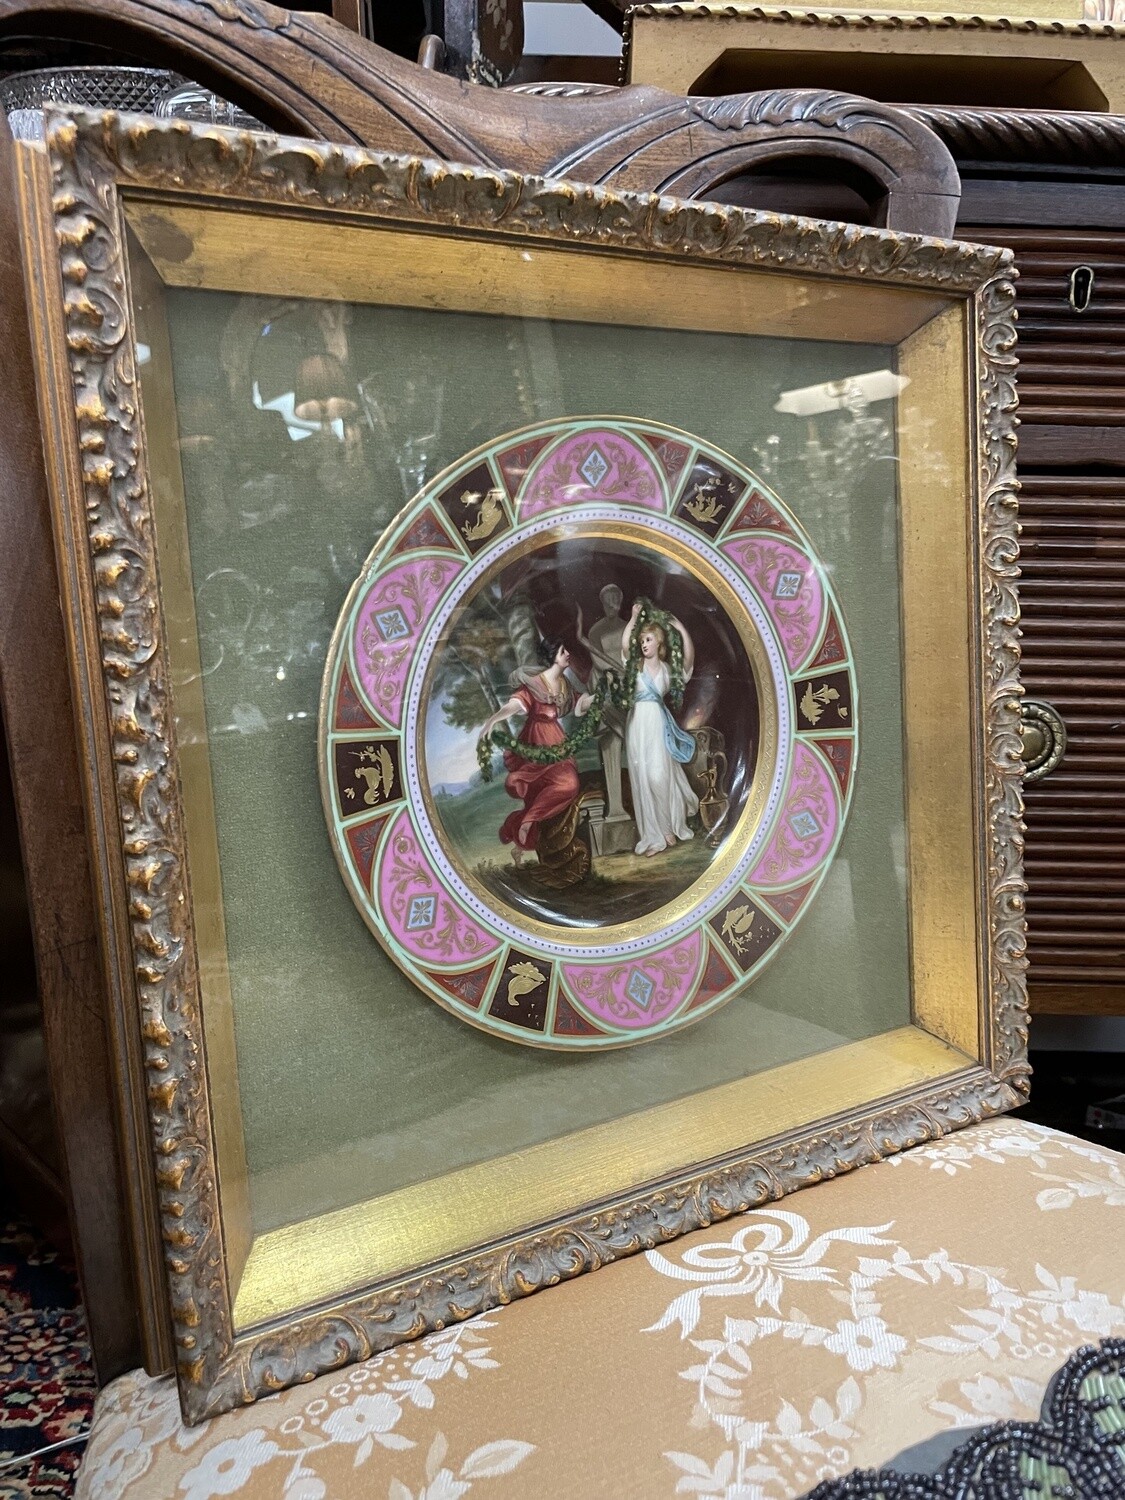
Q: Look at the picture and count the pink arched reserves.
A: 6